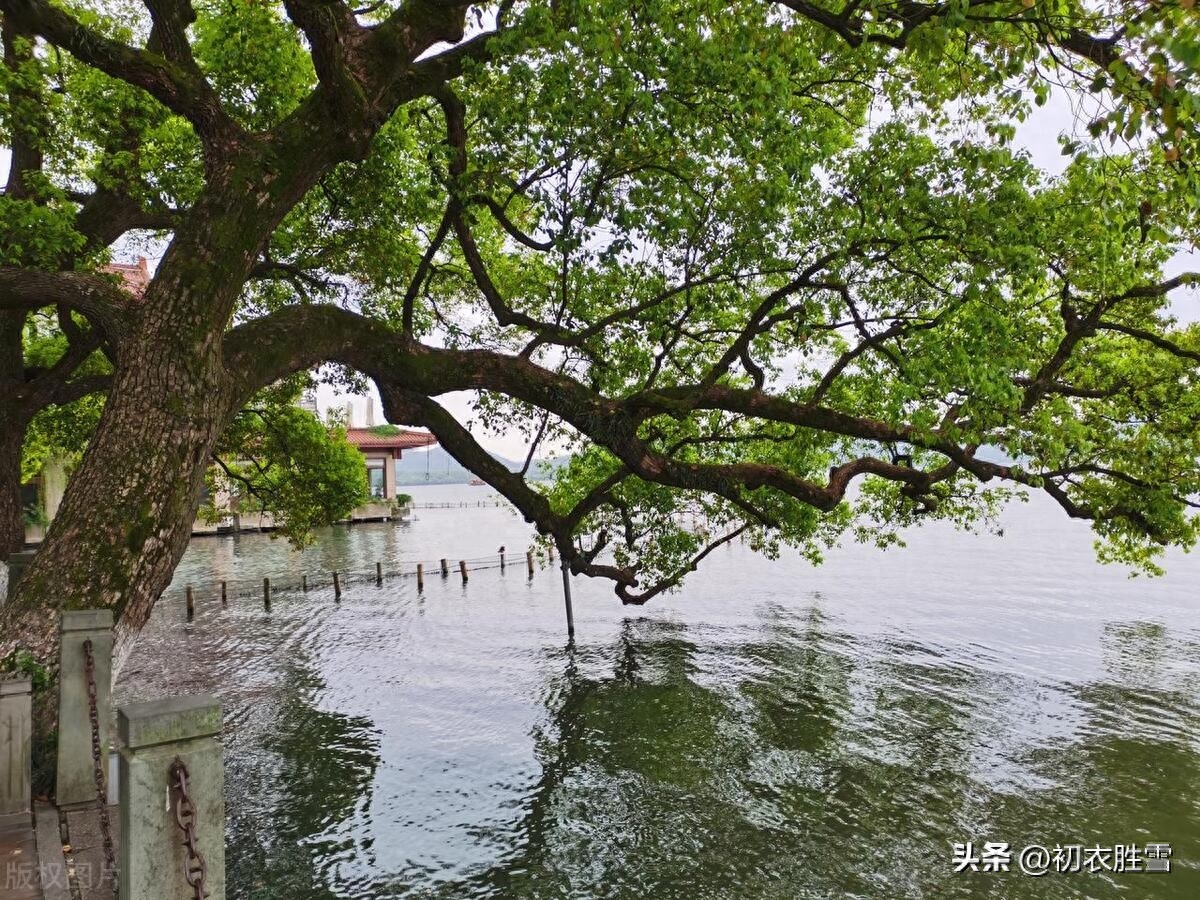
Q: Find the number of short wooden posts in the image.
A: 12